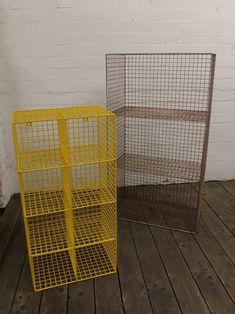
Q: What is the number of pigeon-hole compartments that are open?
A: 11